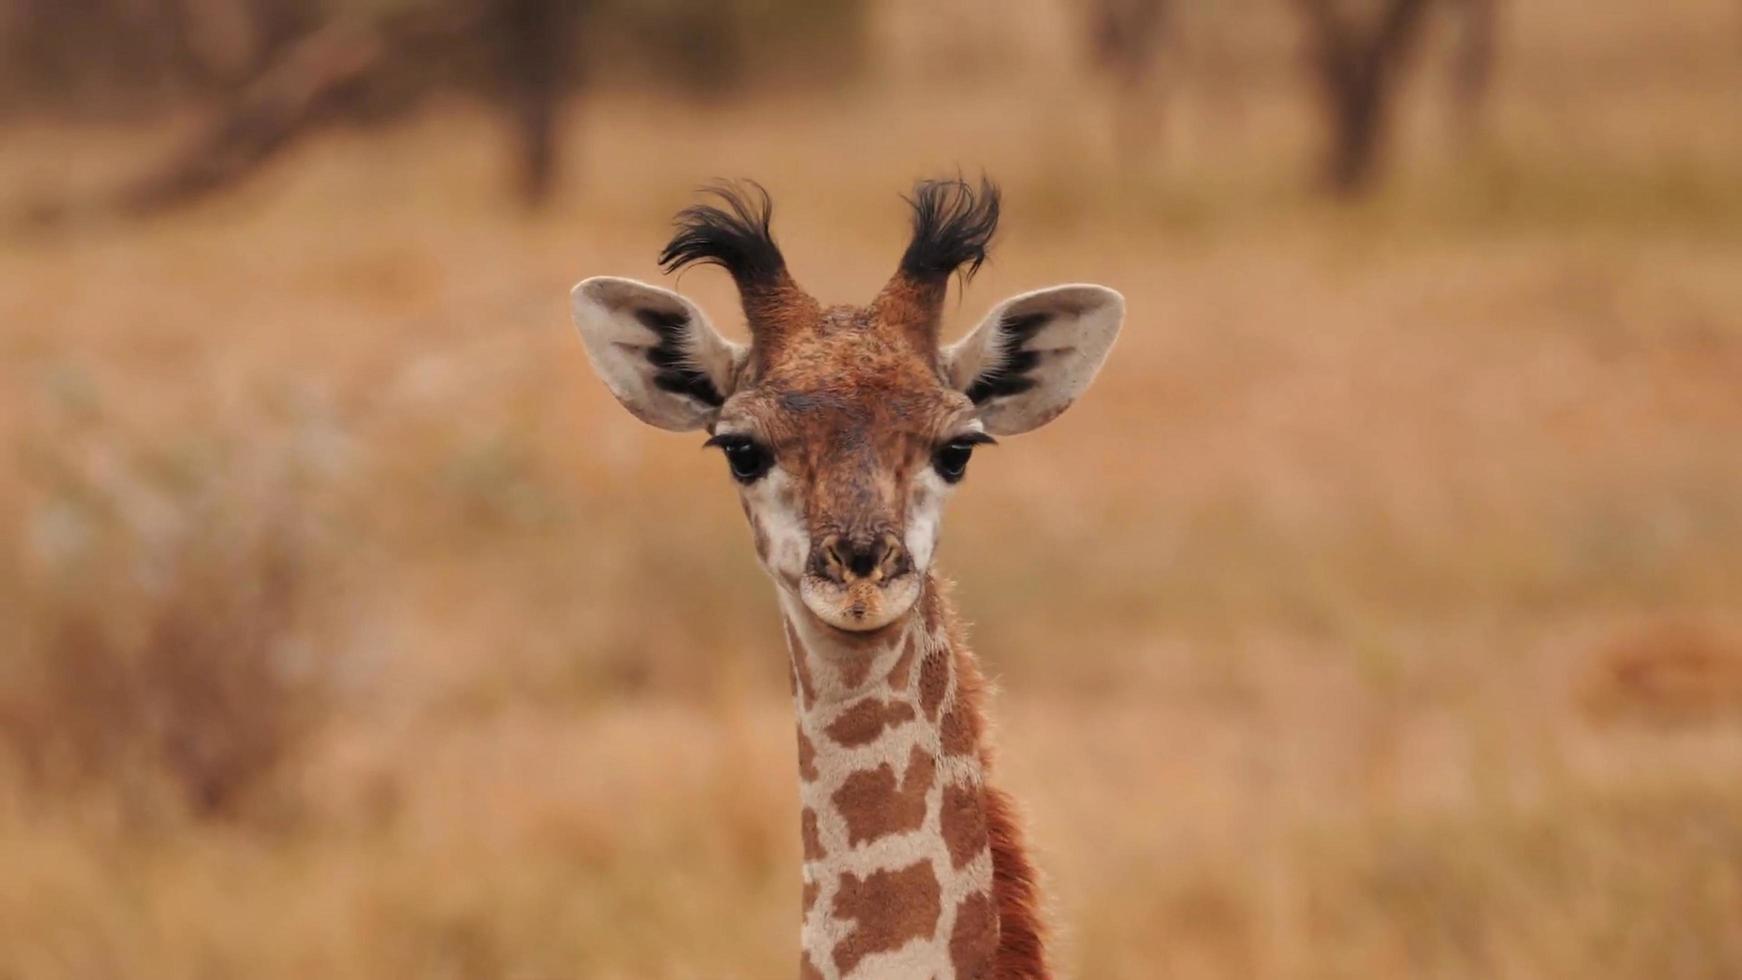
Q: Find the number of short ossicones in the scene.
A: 2